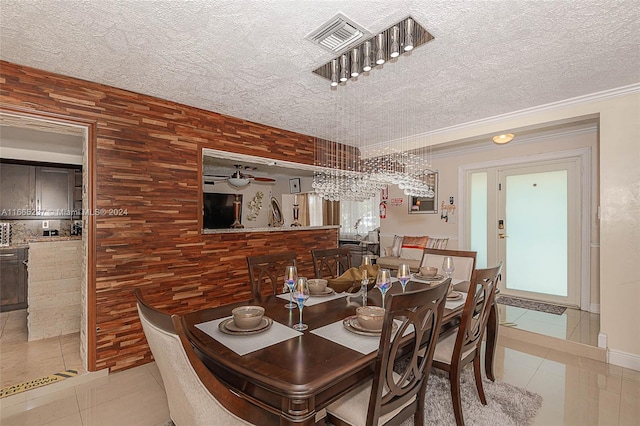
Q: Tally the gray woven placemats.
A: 6